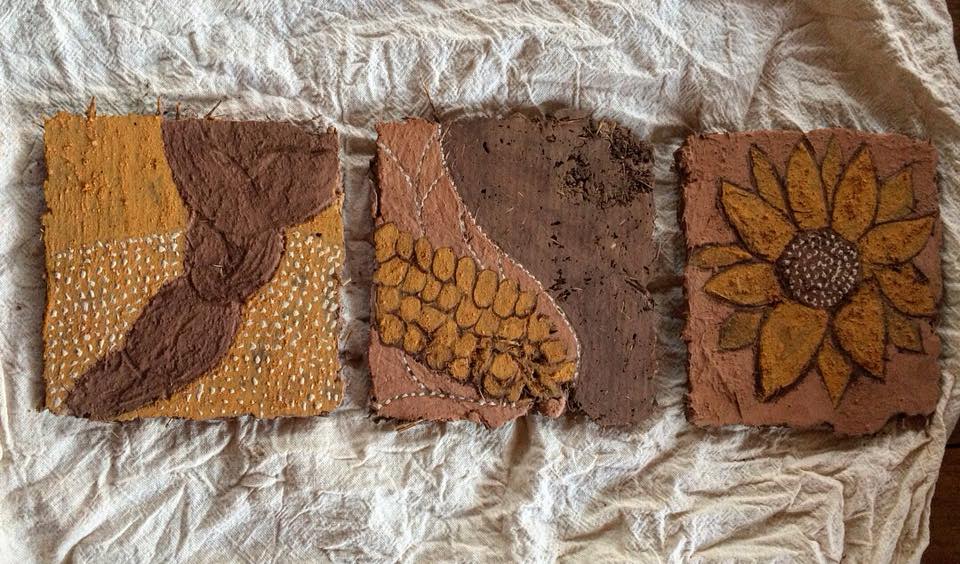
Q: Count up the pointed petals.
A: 15